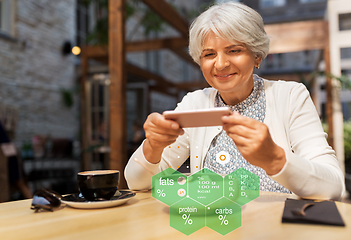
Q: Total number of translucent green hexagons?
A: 5